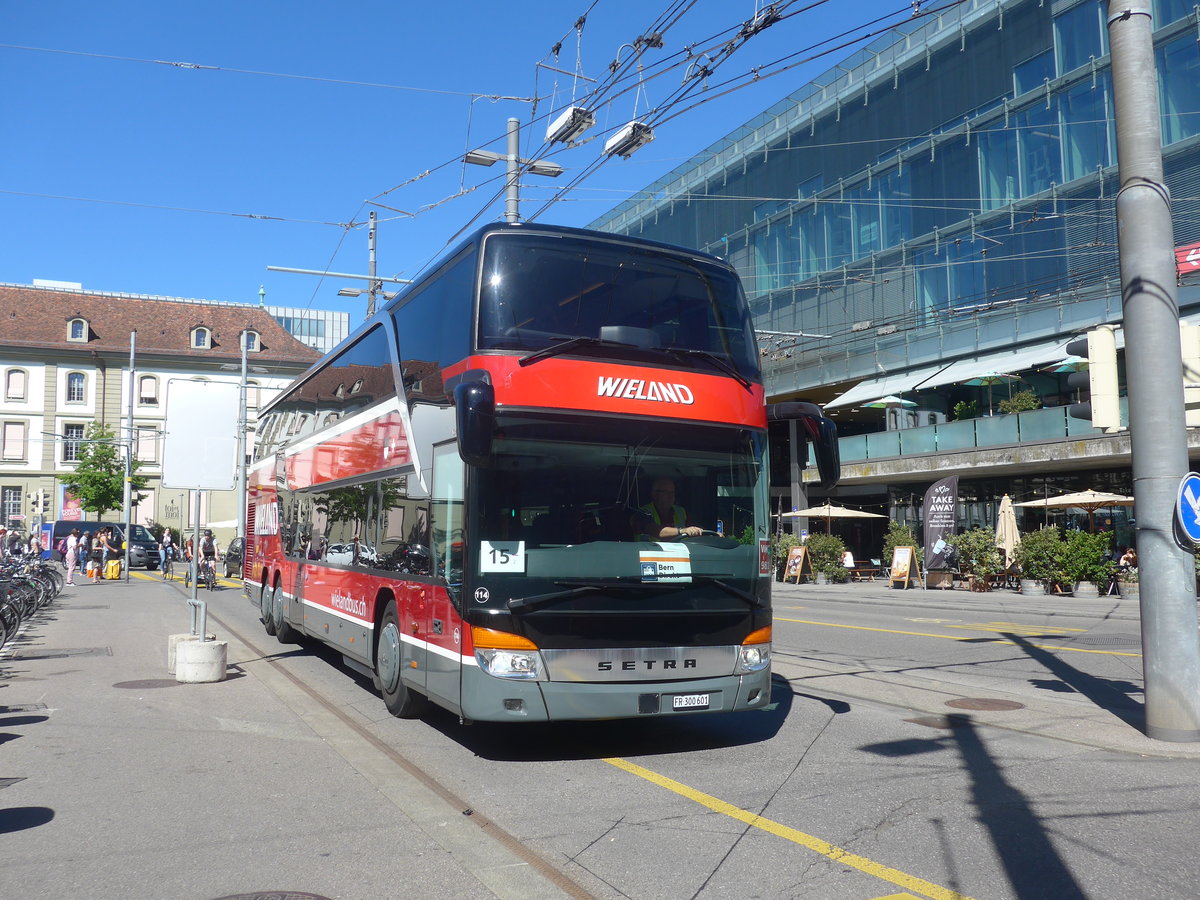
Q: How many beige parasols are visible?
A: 3